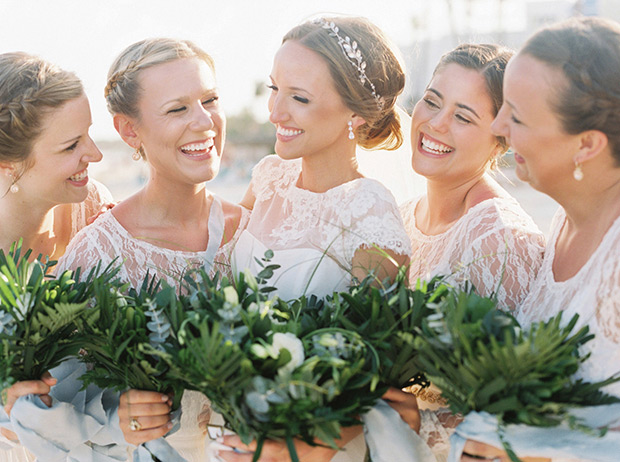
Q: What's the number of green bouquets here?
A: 5